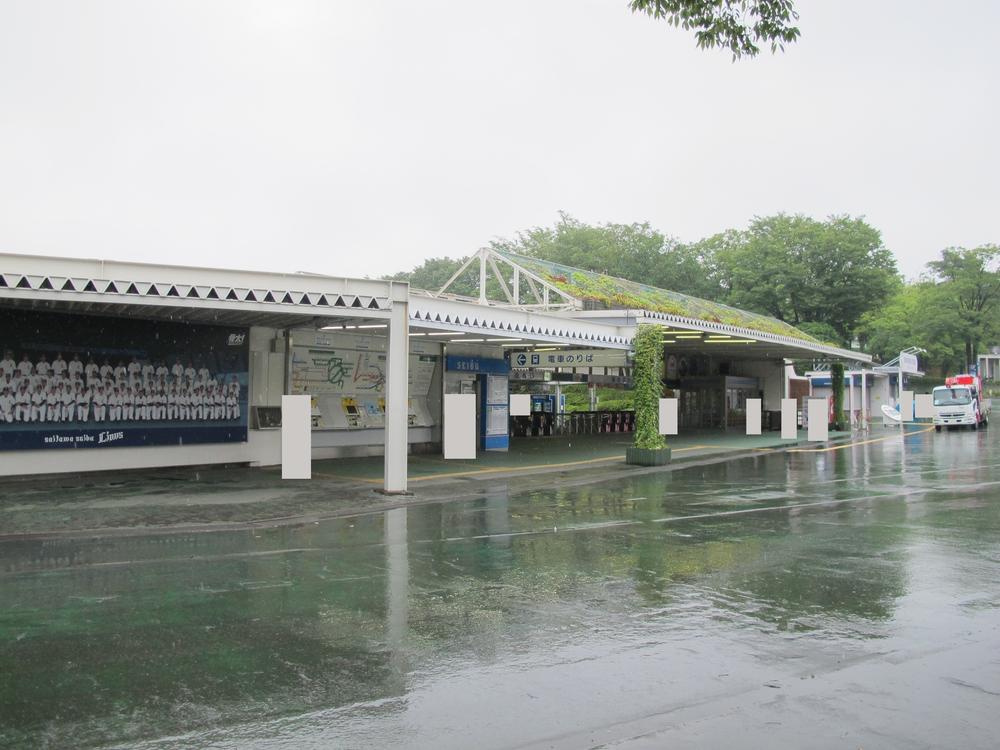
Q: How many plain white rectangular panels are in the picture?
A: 9